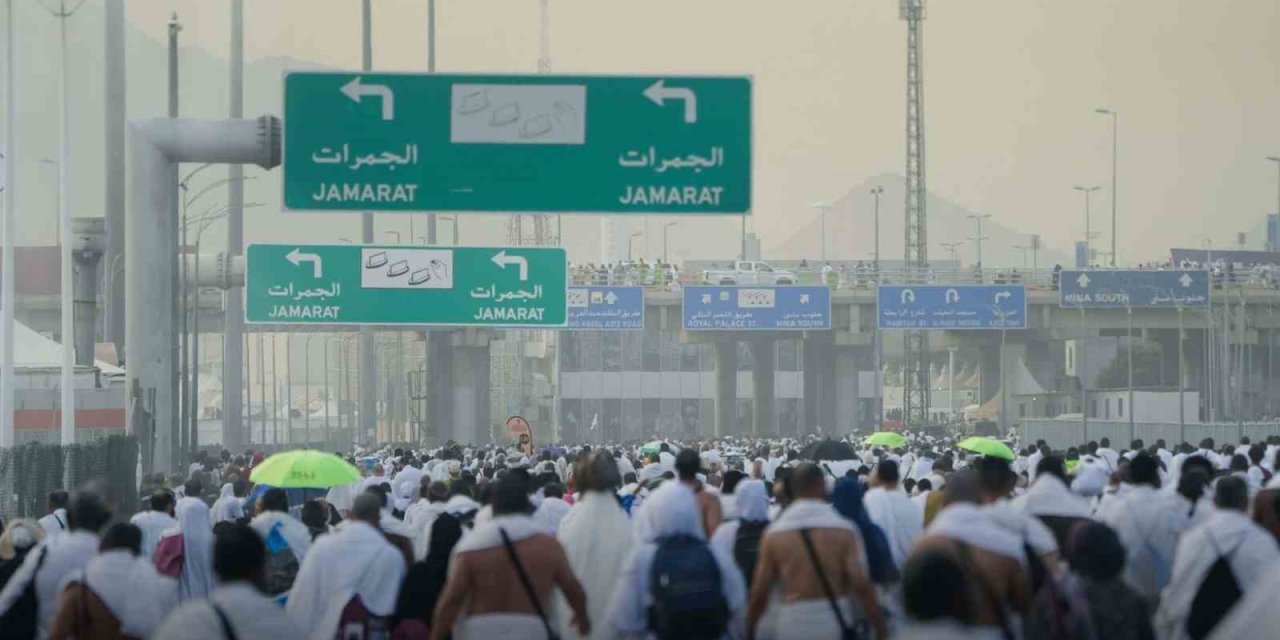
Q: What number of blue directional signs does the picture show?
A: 4